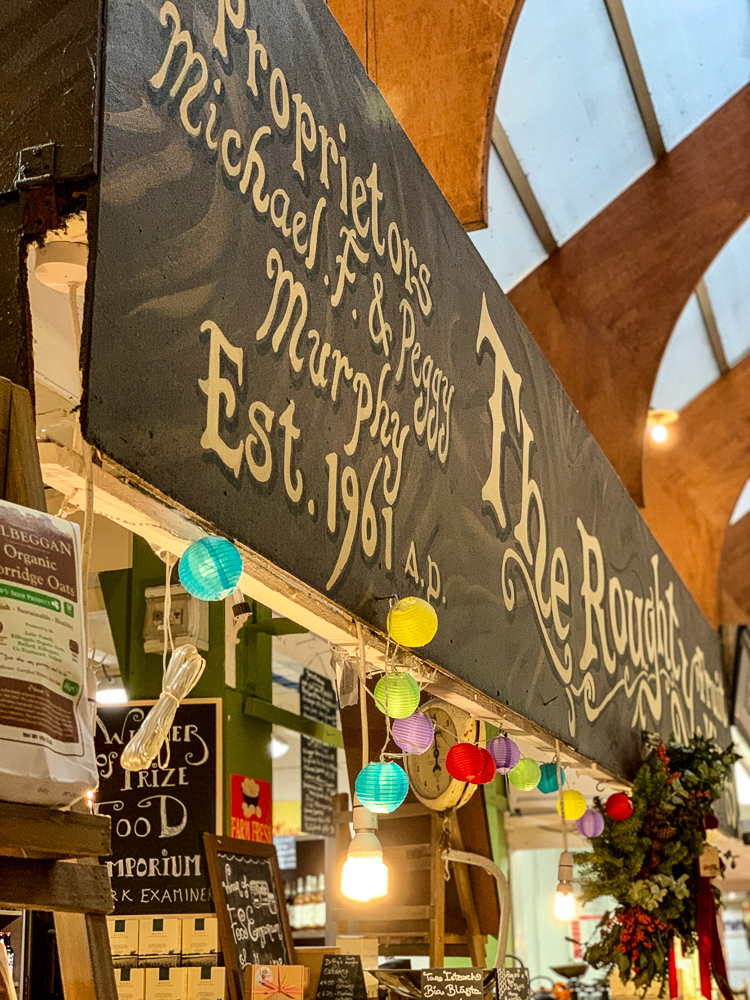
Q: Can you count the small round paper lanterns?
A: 13